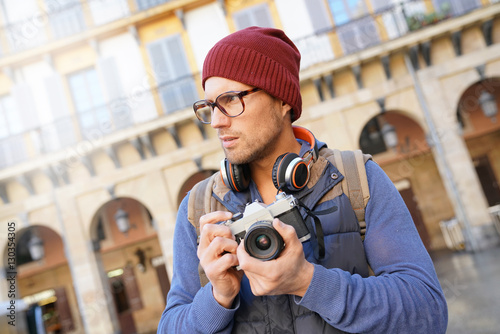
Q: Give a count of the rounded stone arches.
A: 5